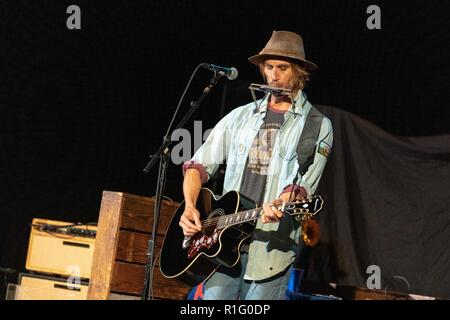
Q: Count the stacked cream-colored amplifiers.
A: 2